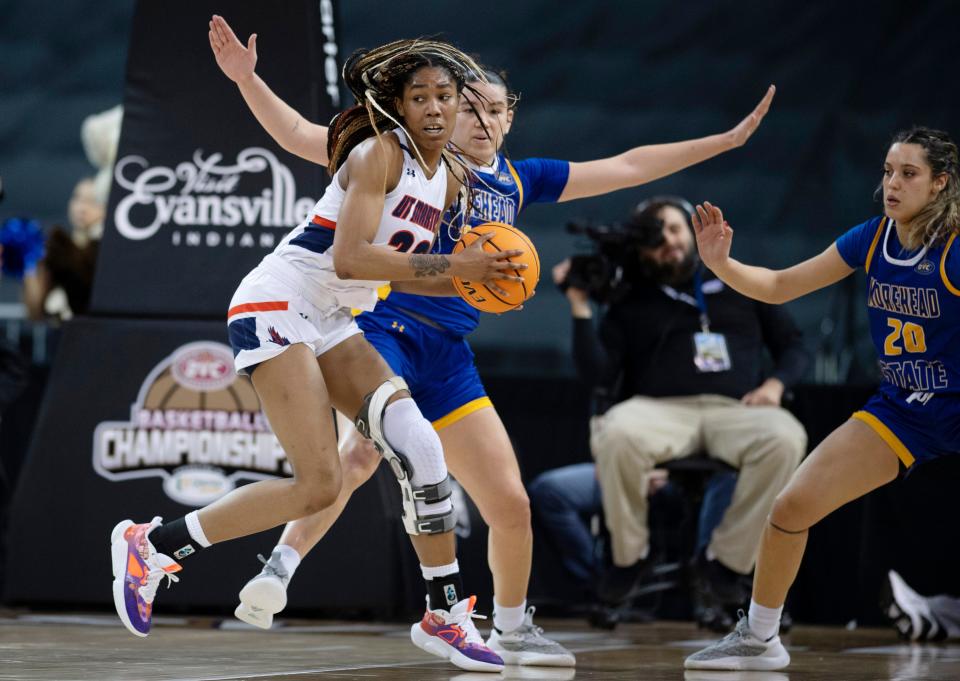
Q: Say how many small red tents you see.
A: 0